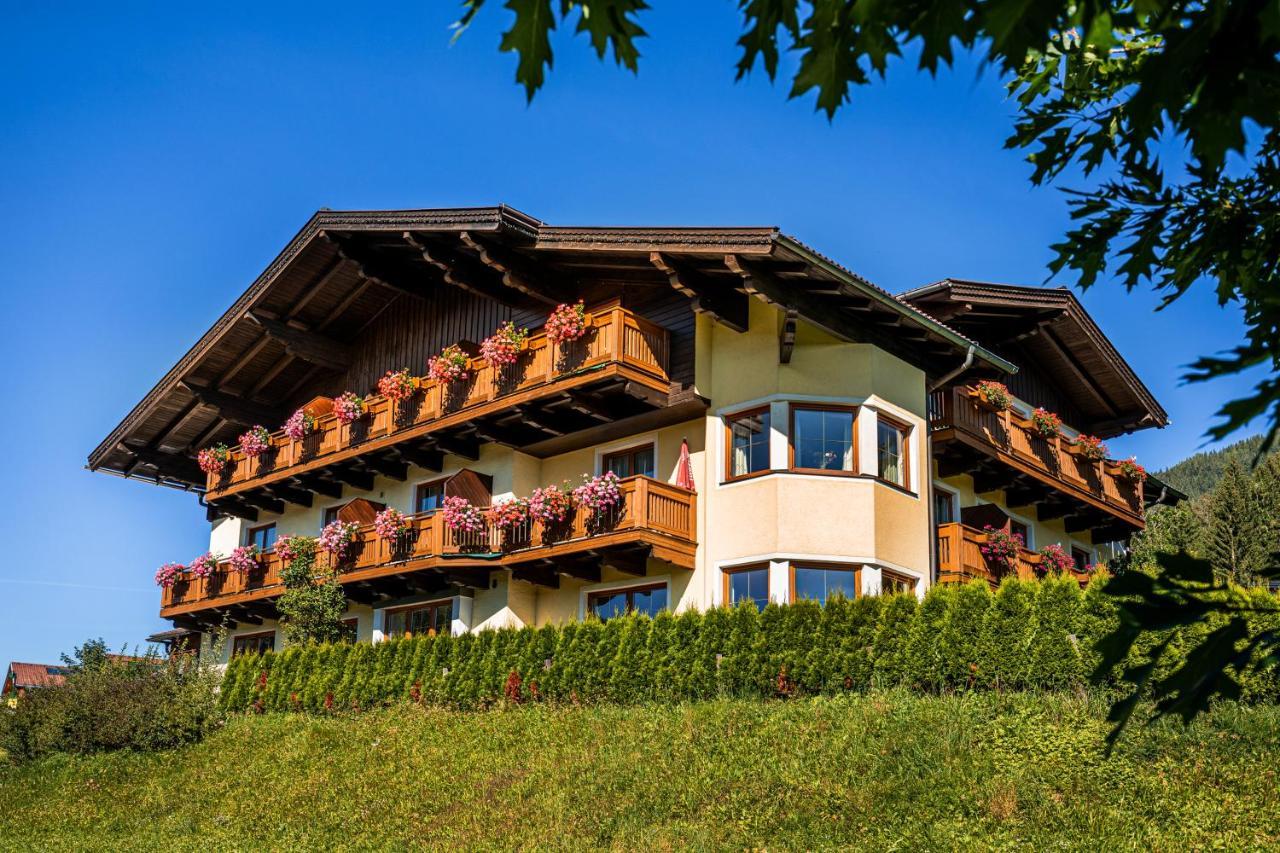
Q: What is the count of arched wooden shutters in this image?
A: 0